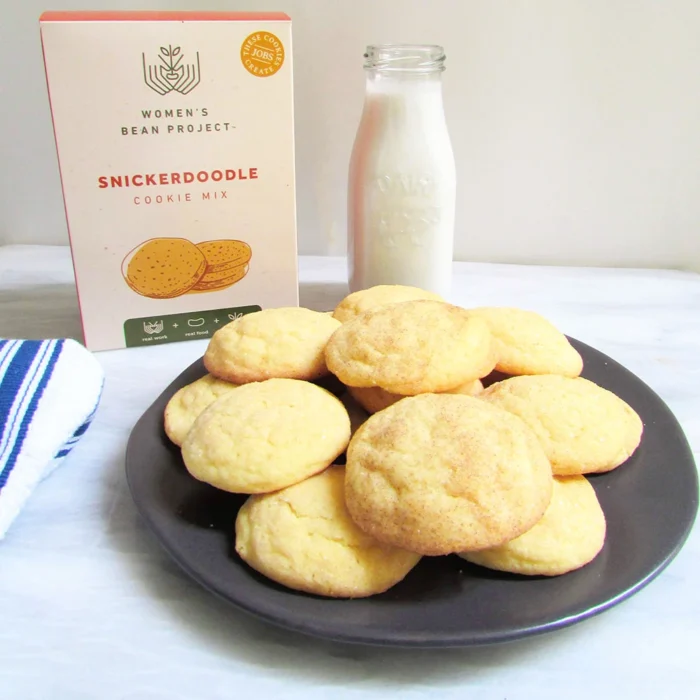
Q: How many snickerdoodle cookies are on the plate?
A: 11